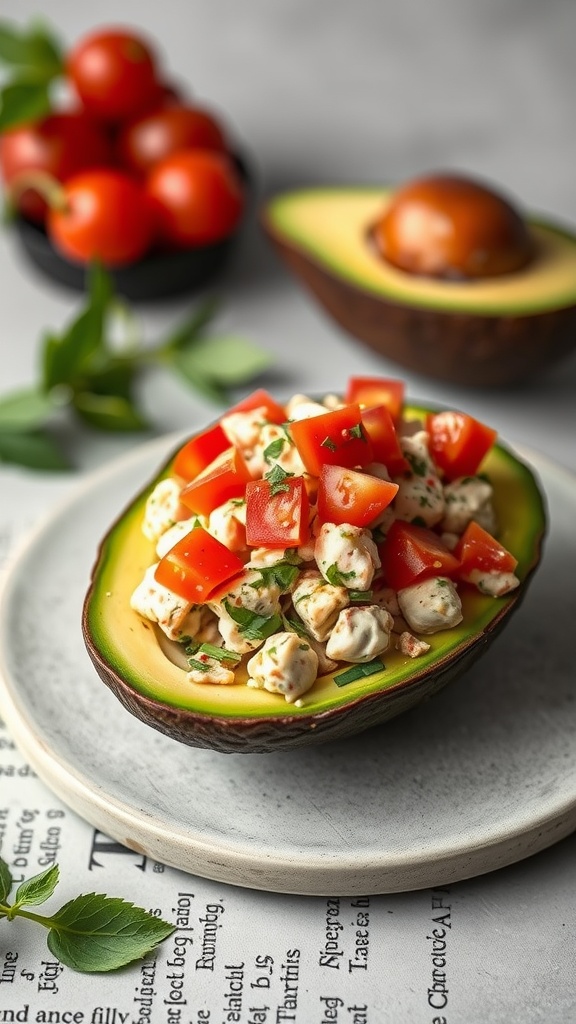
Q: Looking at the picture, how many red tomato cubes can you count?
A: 12